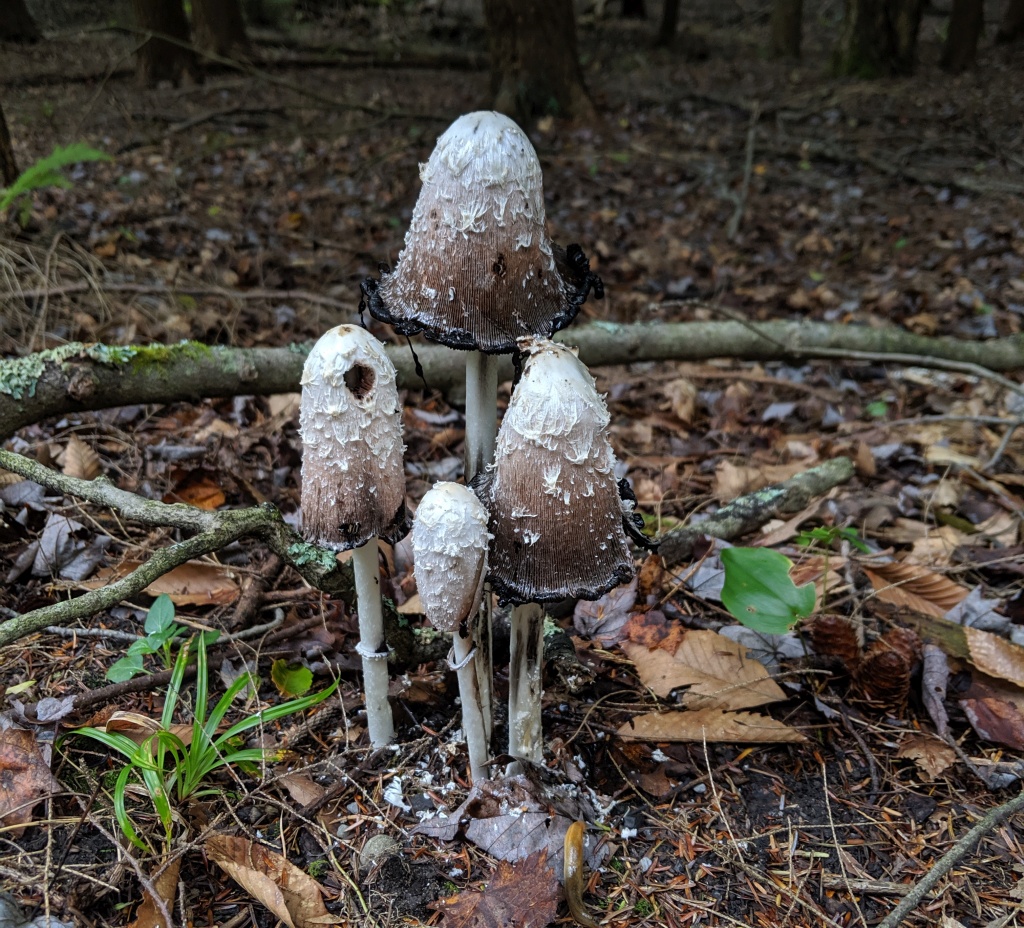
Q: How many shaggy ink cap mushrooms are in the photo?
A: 4